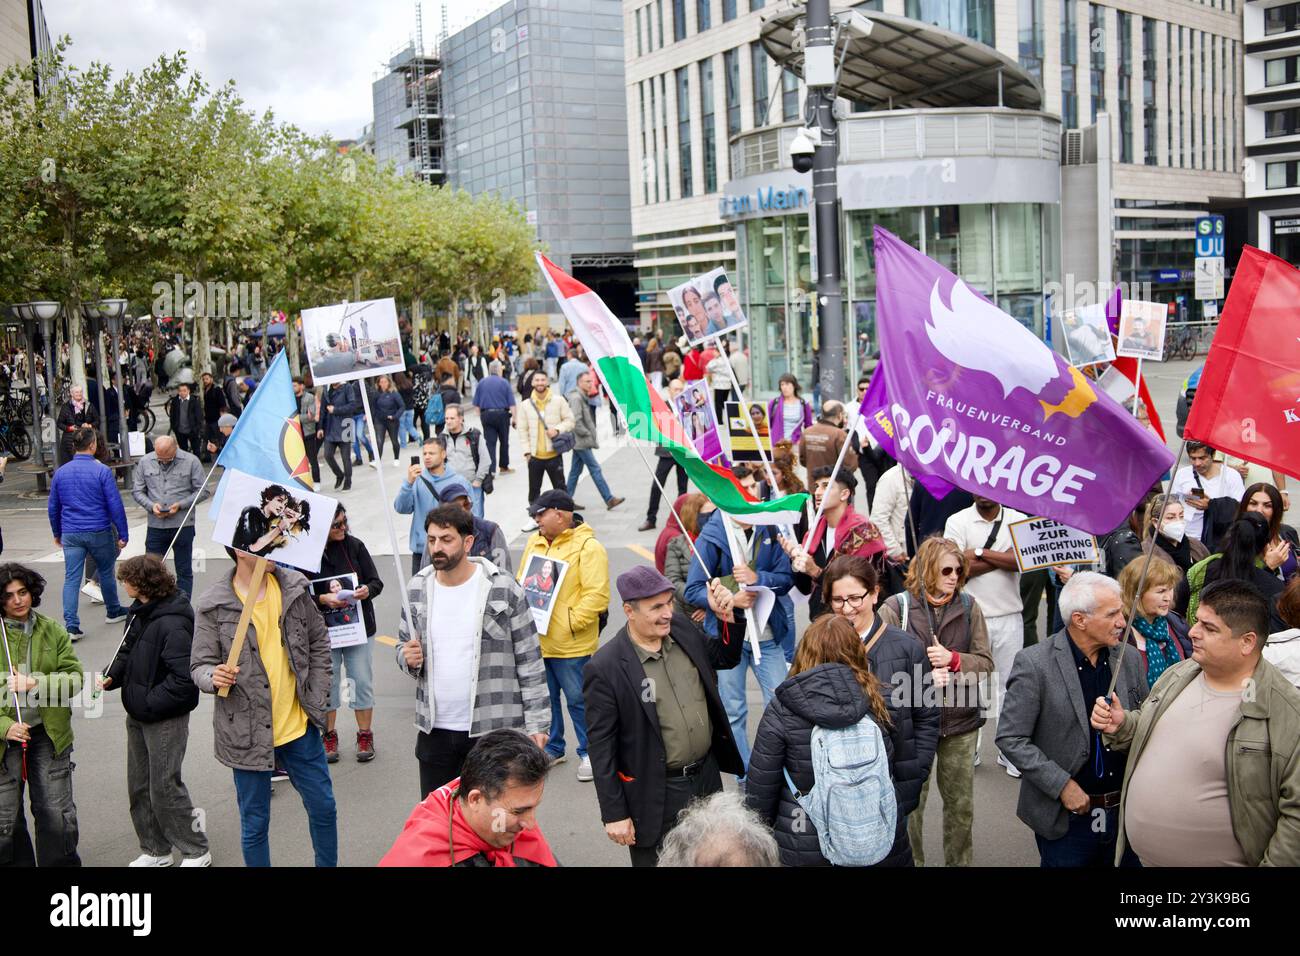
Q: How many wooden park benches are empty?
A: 0